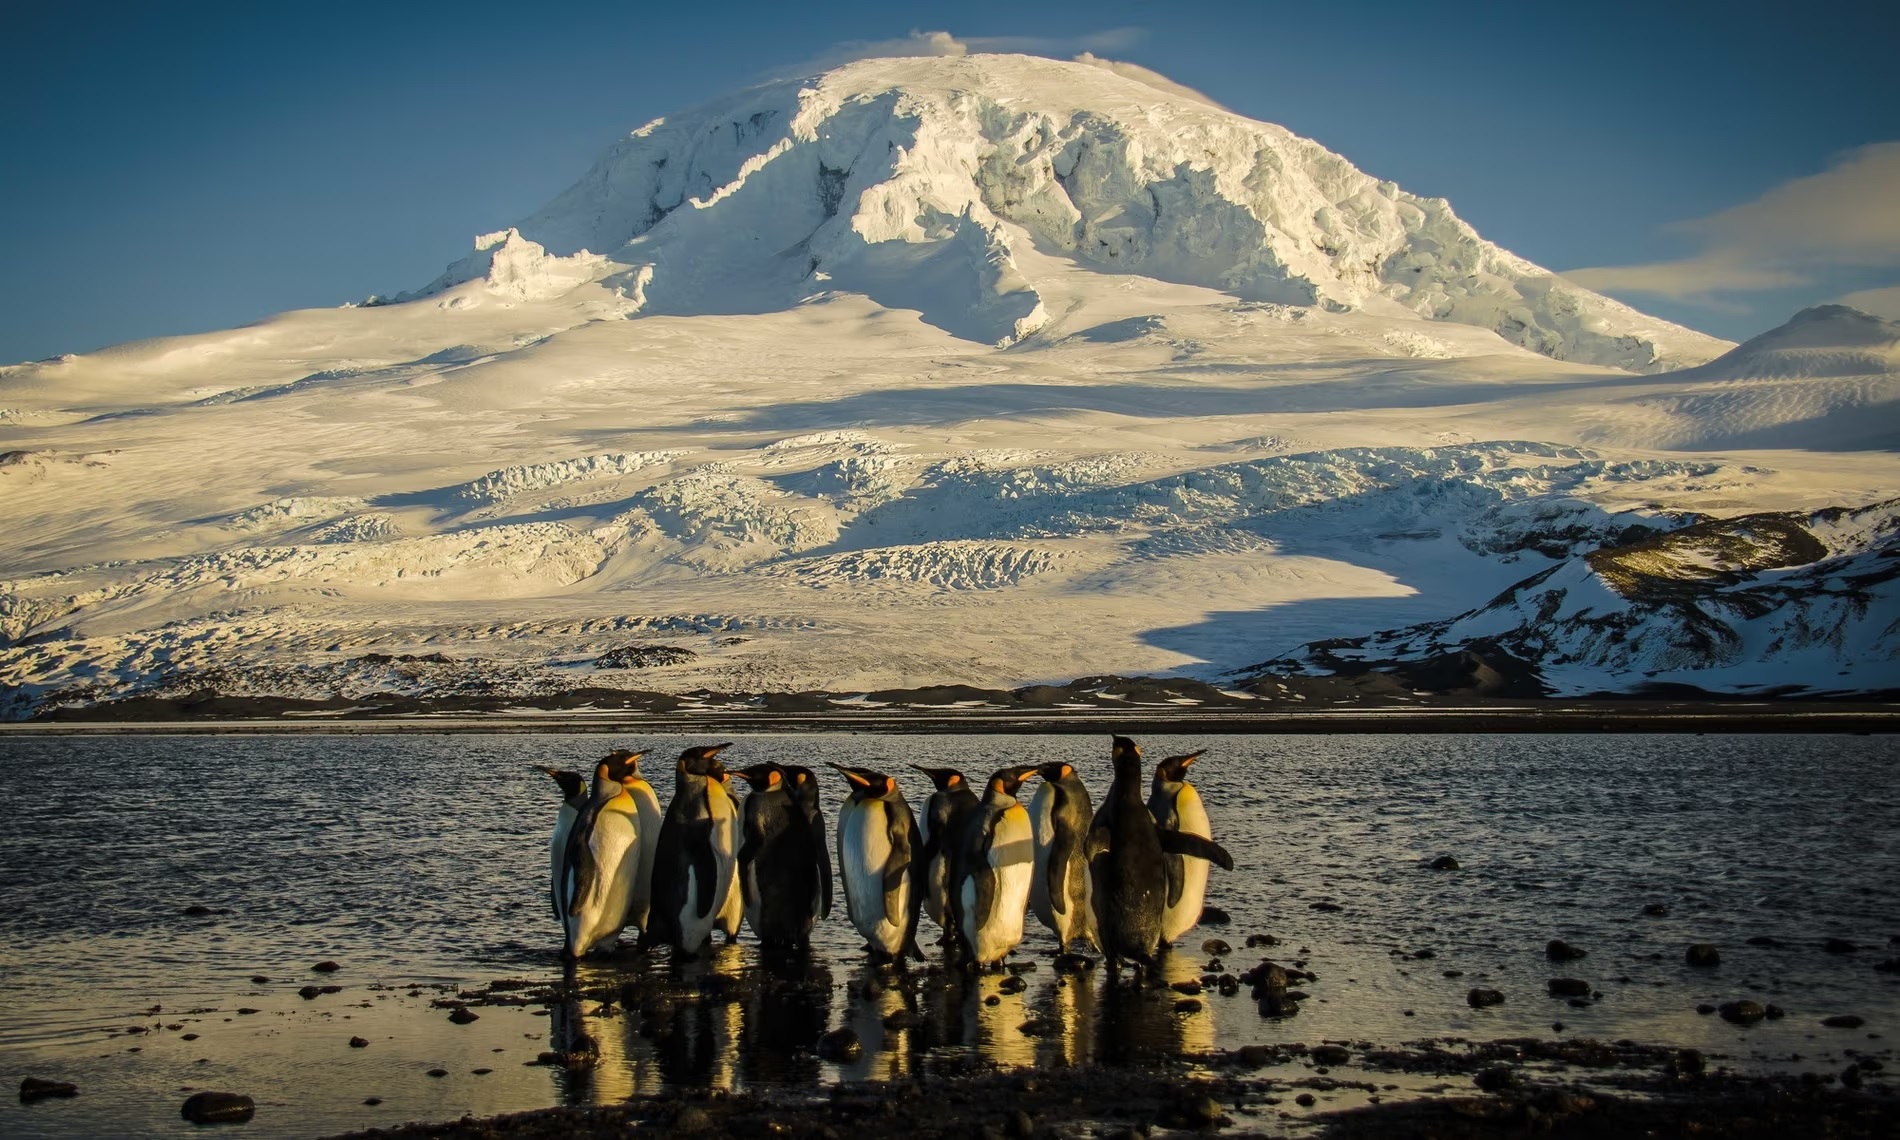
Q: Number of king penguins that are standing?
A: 13